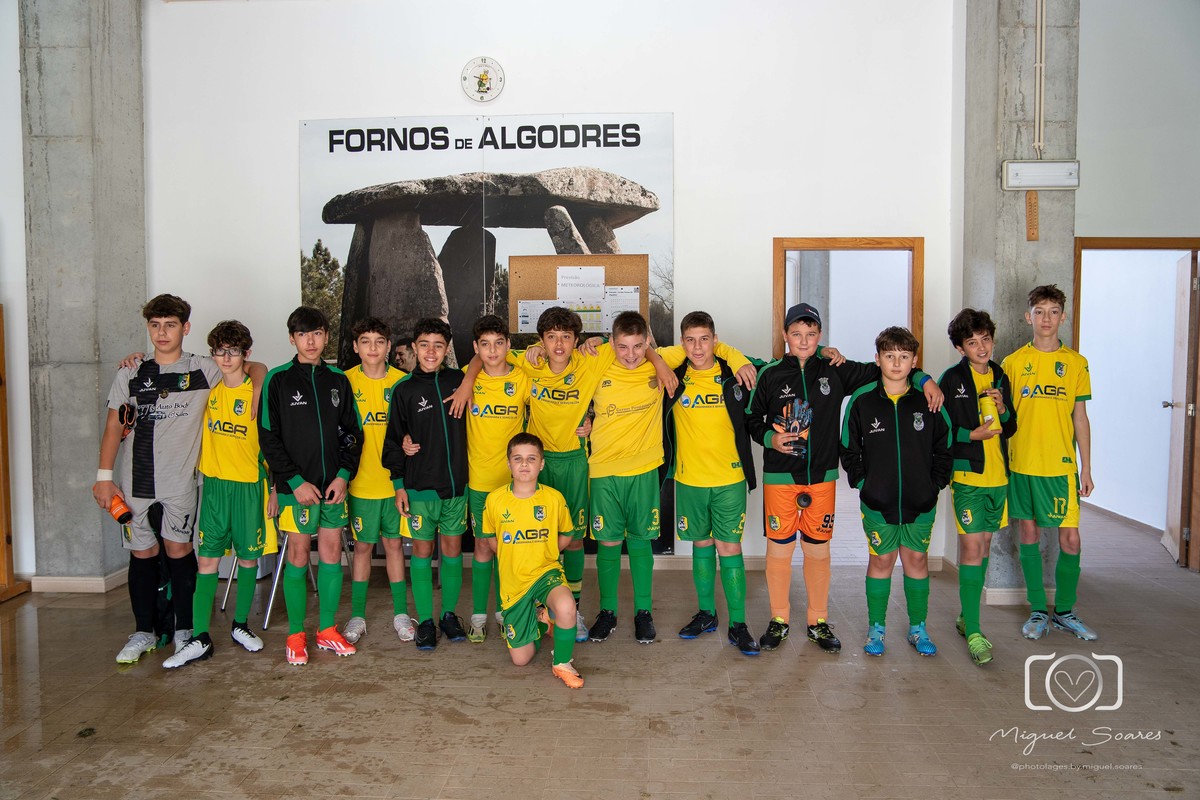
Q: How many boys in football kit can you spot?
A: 14